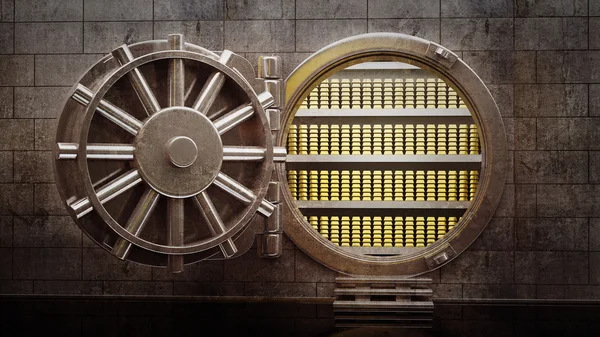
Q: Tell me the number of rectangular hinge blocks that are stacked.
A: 6